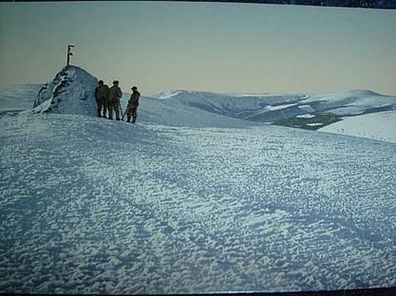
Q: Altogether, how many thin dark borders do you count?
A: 2